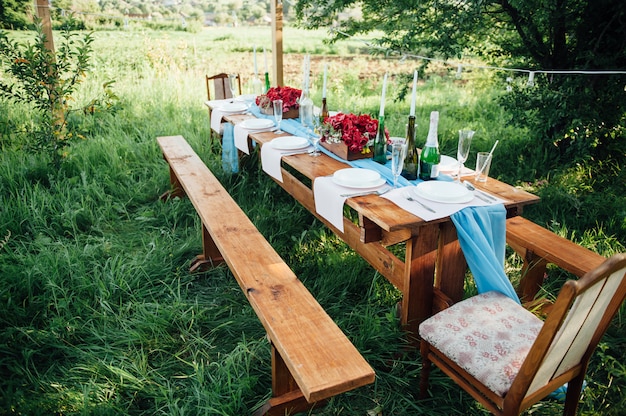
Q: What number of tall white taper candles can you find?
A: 7